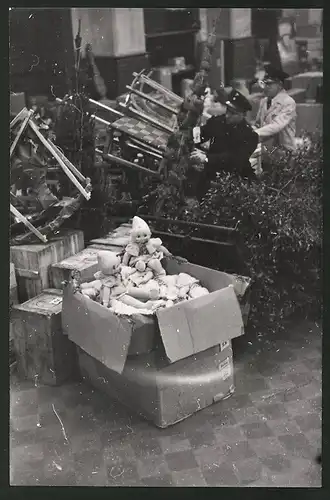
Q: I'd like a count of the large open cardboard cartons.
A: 1